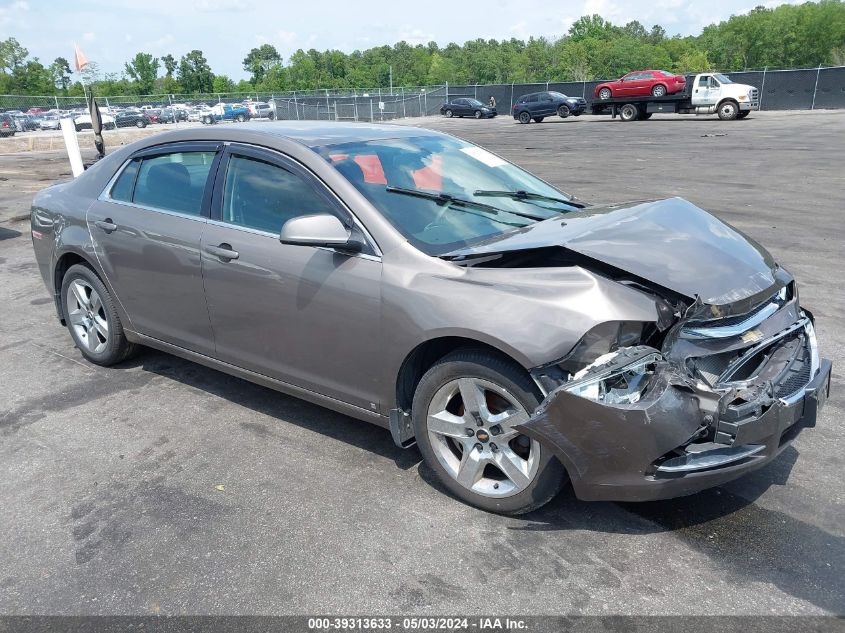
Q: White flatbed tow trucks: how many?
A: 1